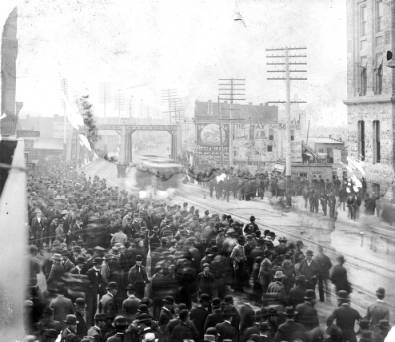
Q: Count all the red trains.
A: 0